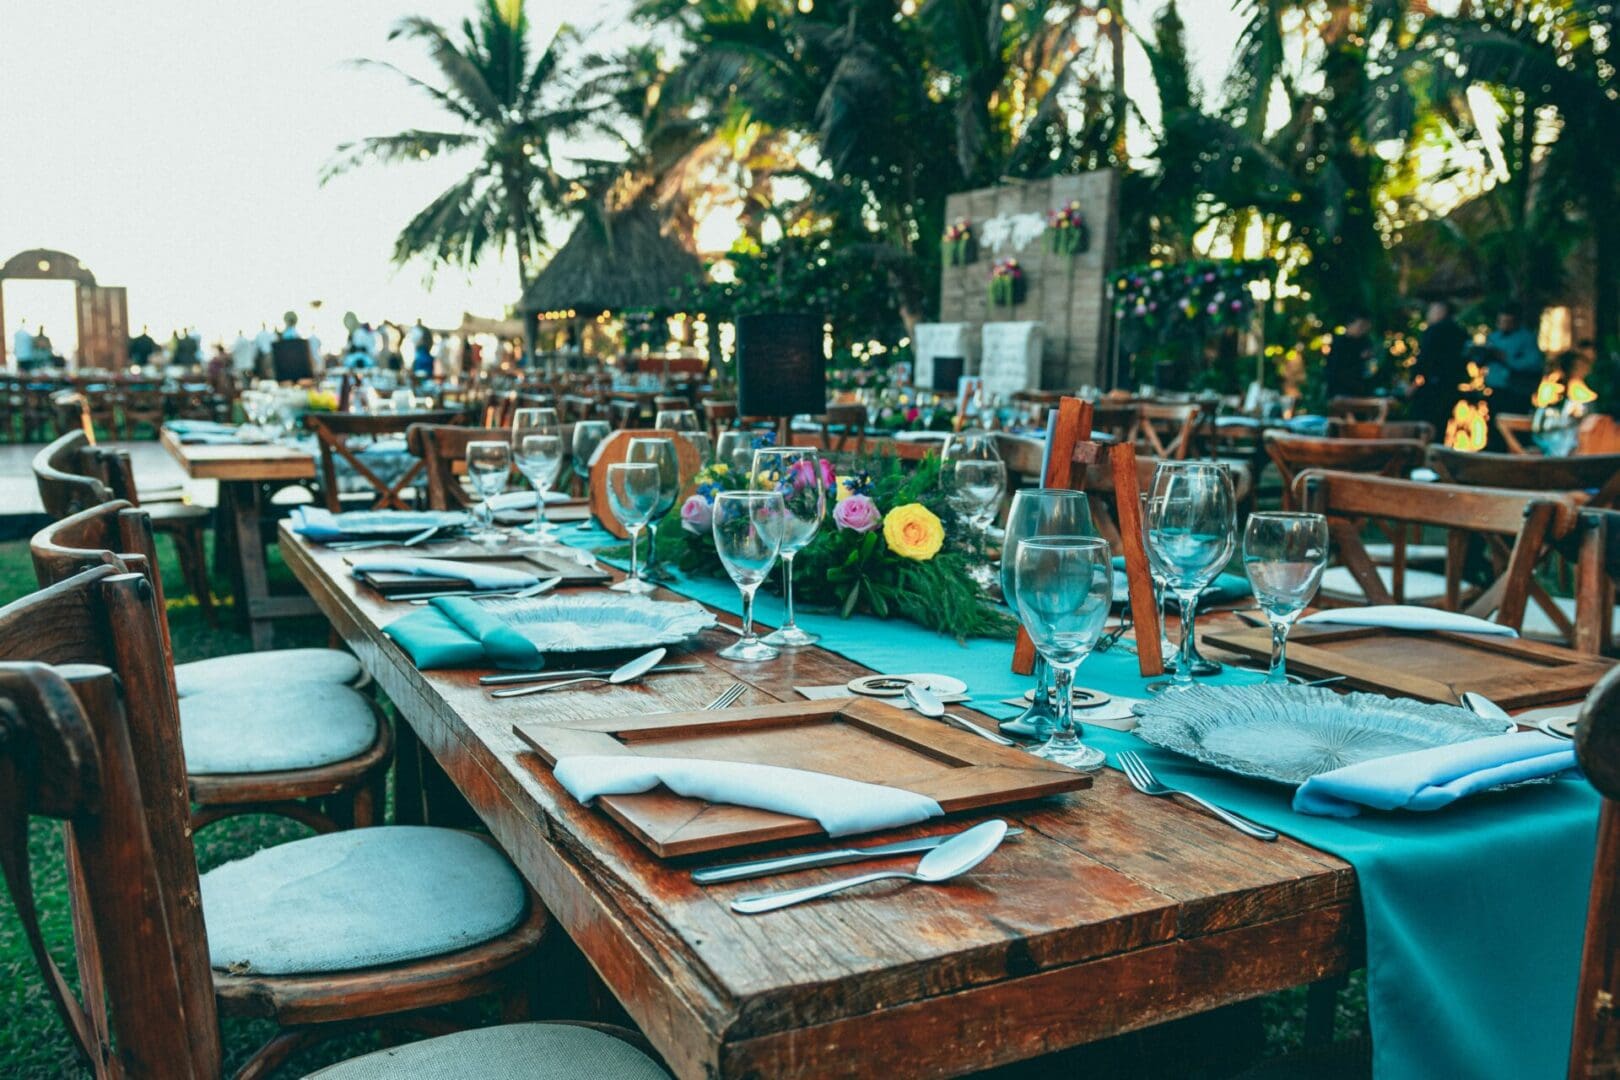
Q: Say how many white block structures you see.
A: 2